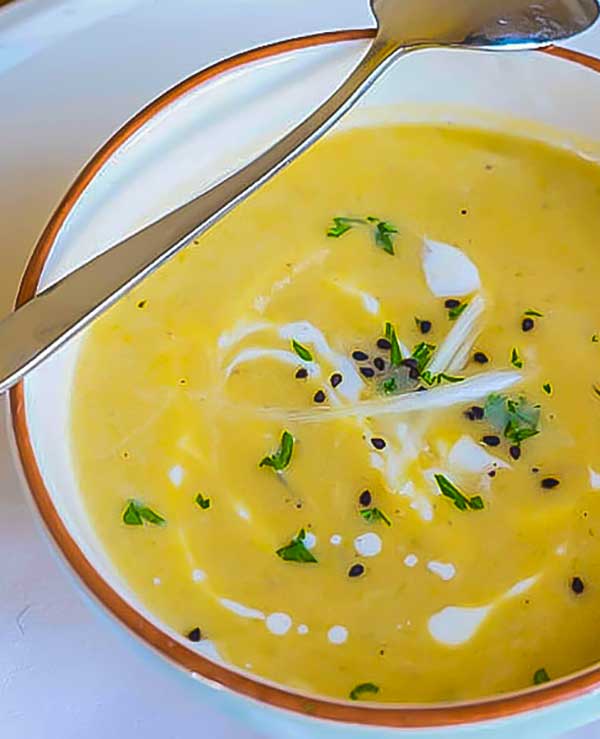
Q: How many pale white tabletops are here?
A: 1